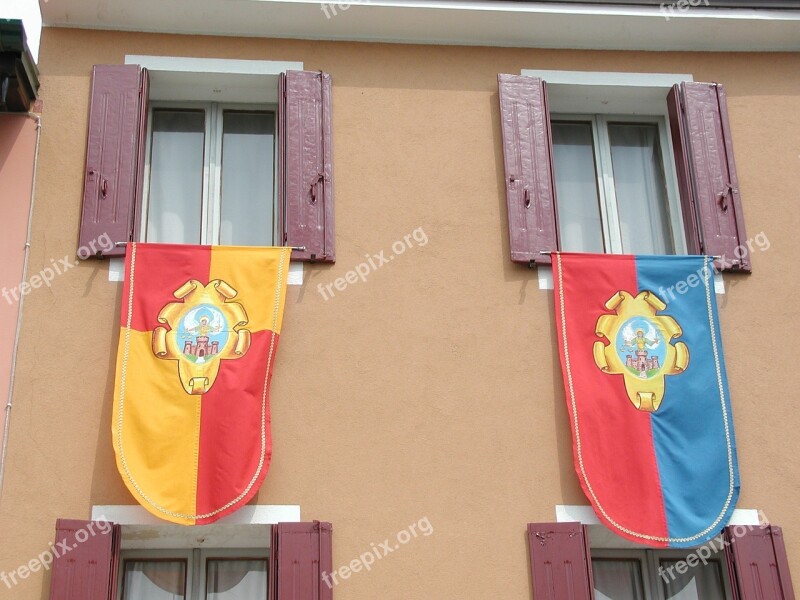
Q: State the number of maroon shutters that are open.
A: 8